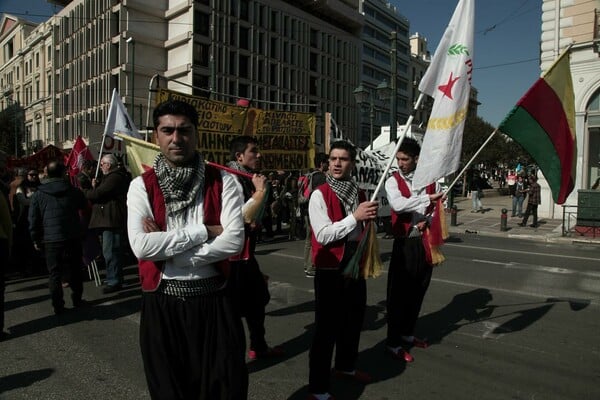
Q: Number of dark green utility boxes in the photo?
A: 1